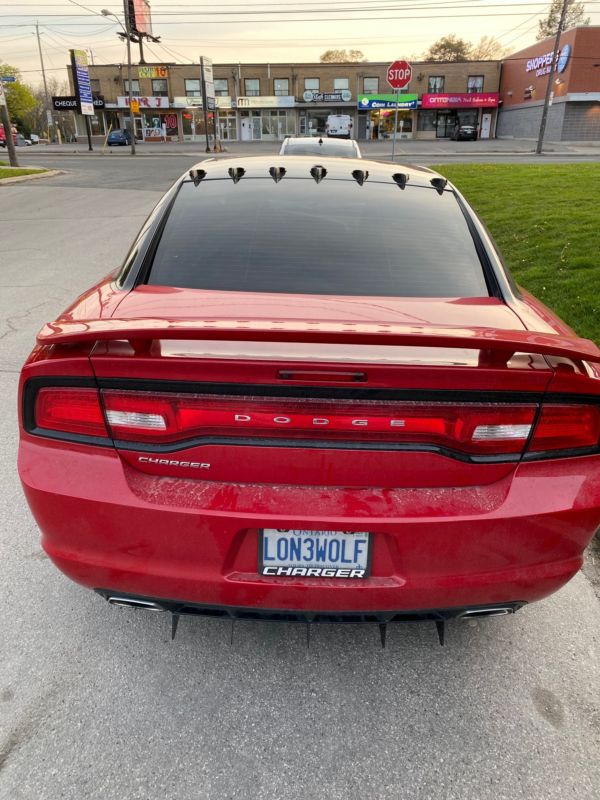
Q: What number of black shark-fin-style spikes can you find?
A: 7